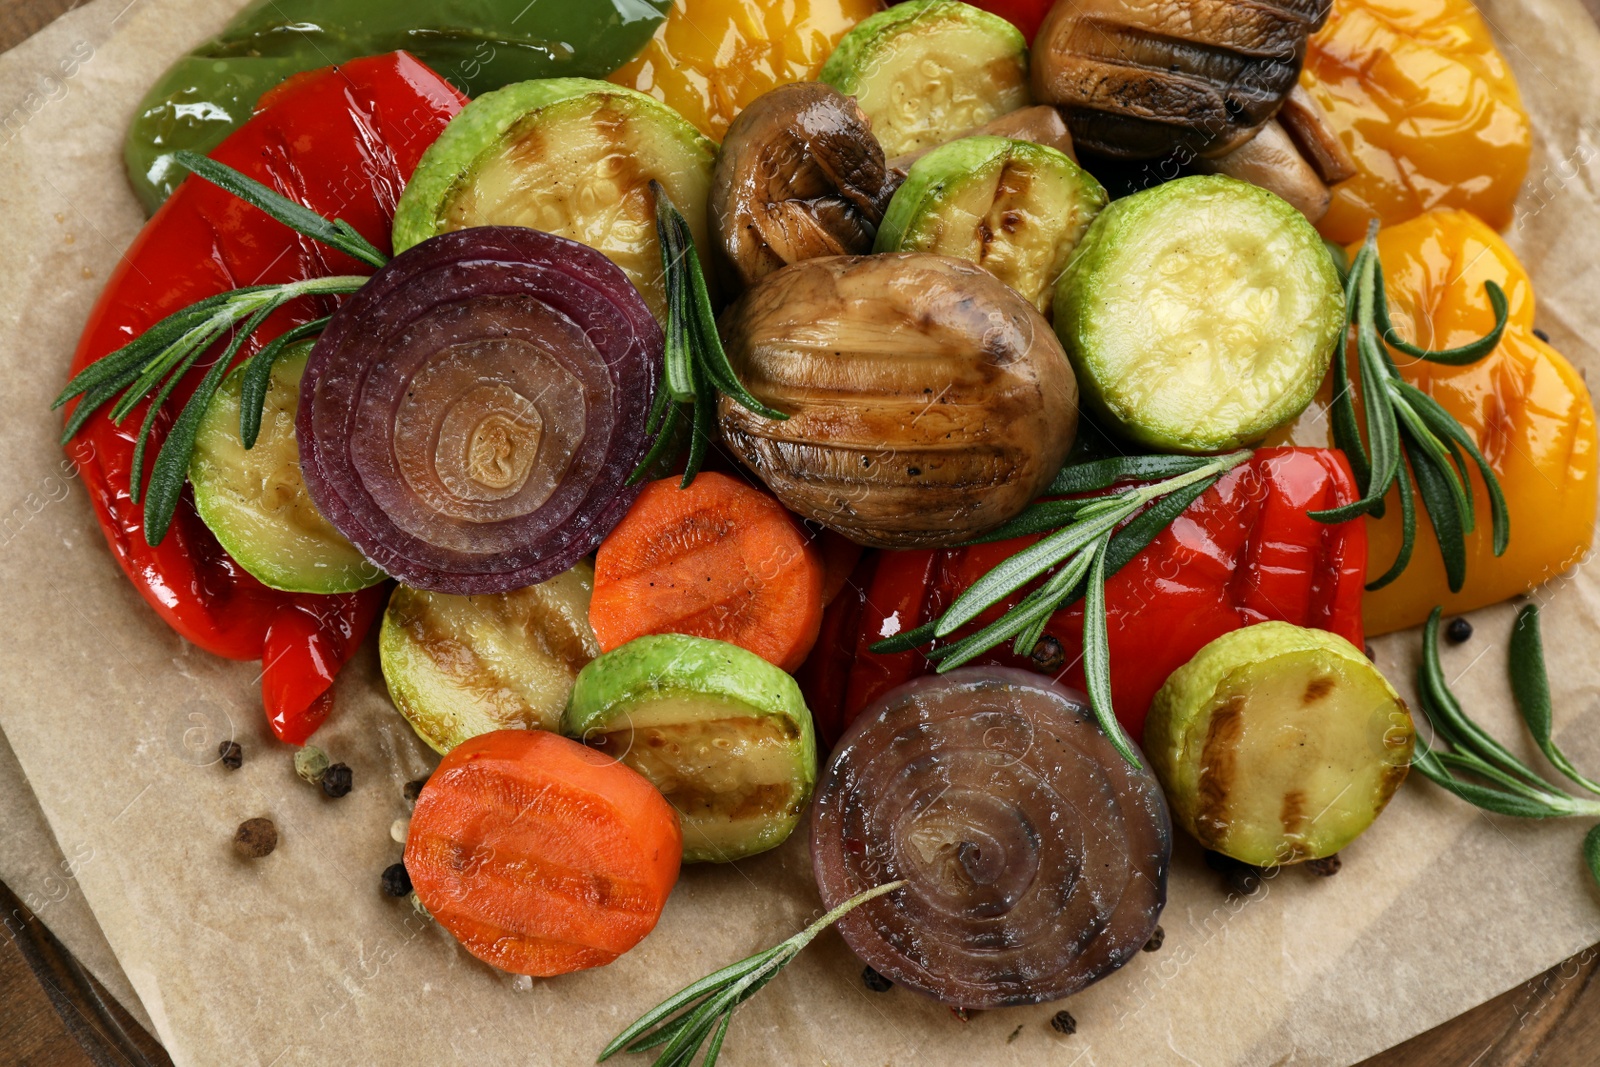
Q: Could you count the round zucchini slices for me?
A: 8